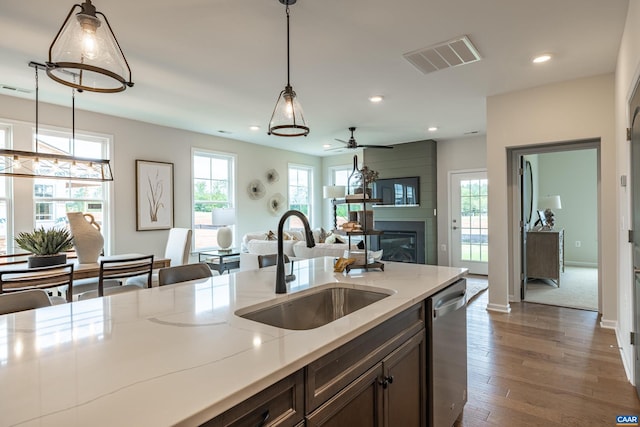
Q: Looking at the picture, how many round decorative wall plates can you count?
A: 3